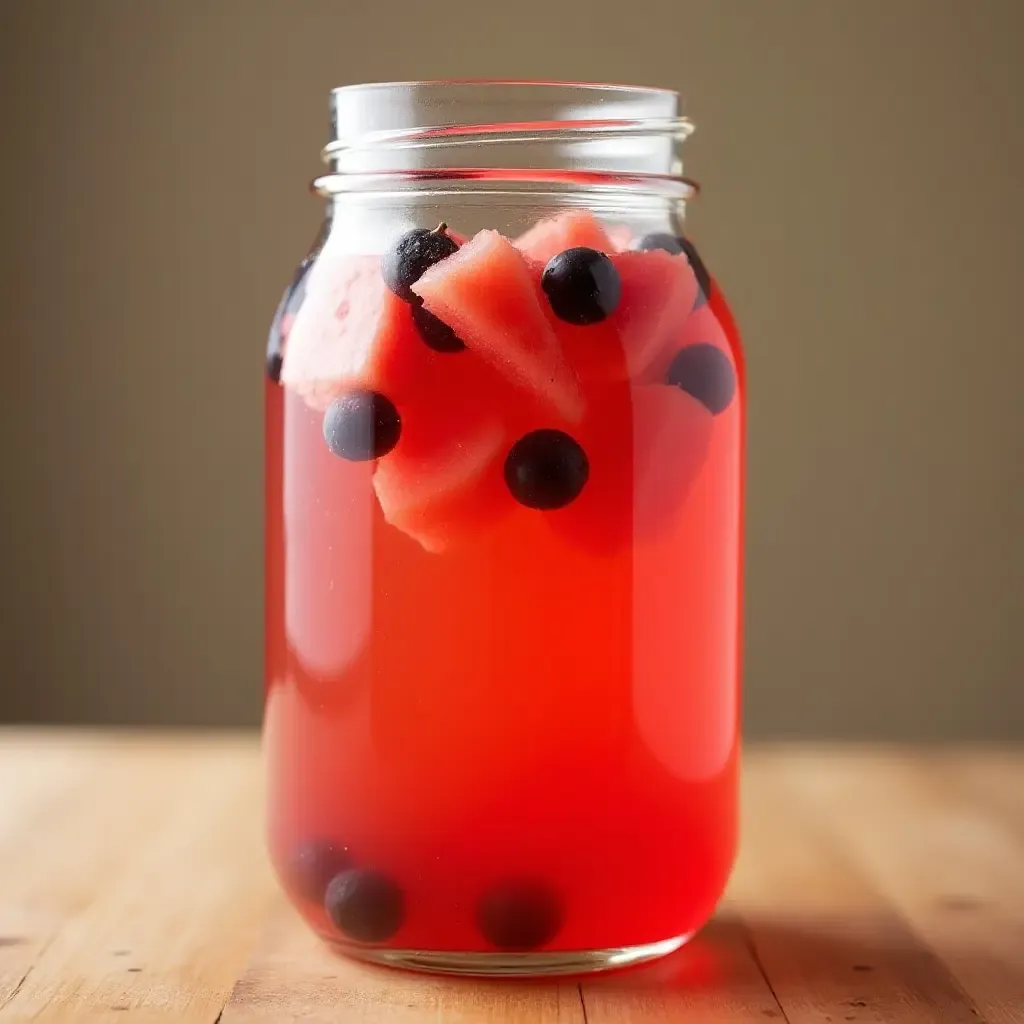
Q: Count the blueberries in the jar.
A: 11